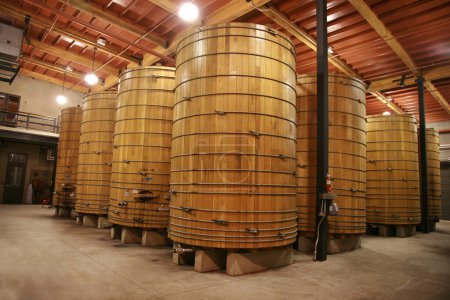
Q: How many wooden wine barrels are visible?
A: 7